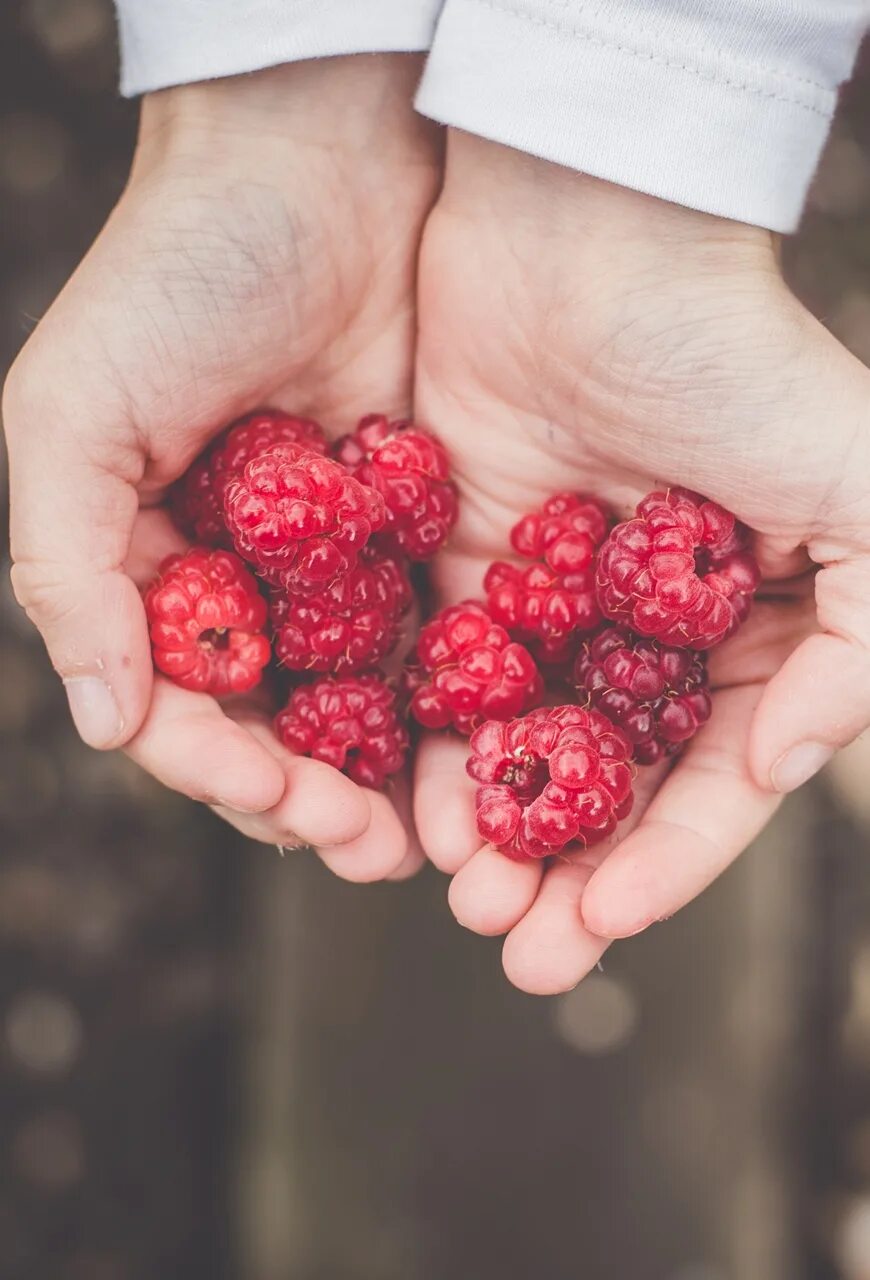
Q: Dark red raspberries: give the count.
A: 1